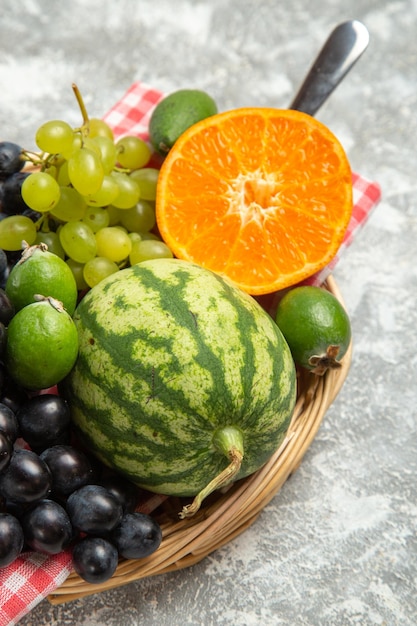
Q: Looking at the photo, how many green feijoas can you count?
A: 4